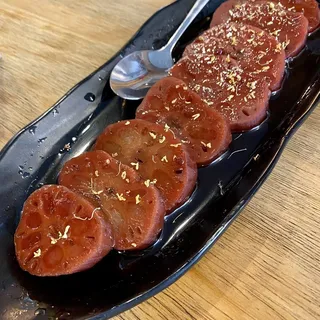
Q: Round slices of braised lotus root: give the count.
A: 8